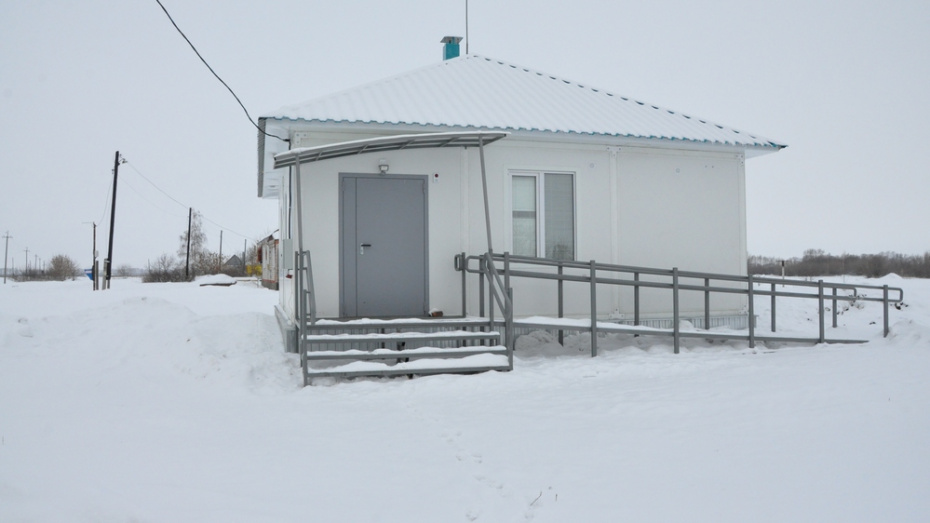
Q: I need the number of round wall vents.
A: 2